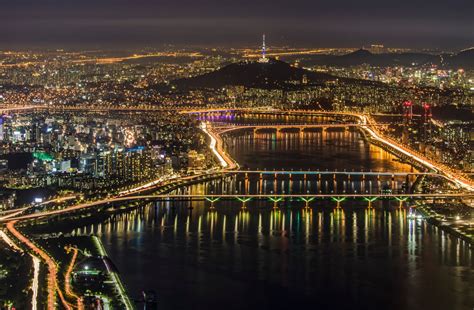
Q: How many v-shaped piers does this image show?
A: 7